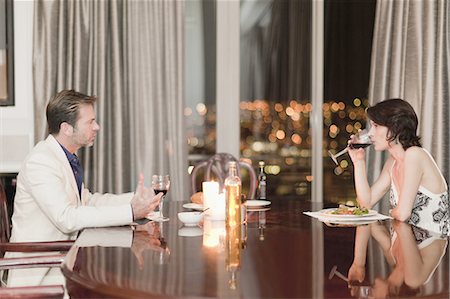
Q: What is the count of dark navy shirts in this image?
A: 1